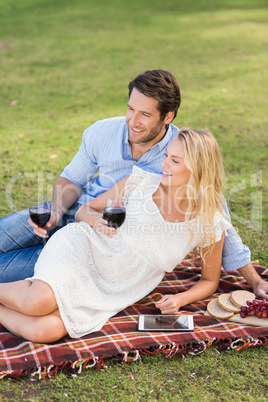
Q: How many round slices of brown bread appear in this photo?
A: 3